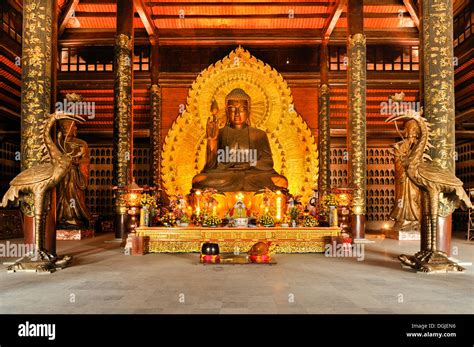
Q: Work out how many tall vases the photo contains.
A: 2